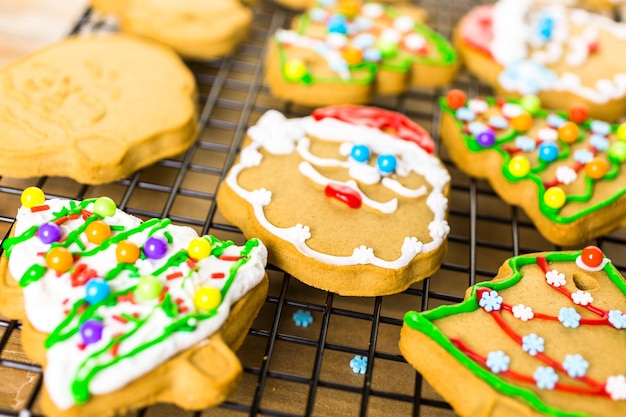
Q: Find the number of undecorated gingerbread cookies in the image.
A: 2